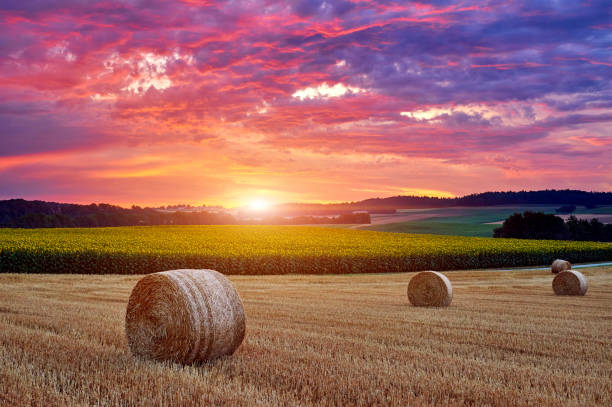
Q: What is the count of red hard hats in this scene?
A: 0